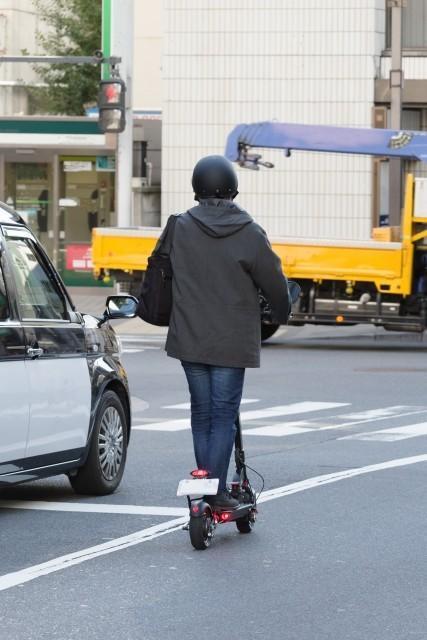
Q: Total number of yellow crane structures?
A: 1